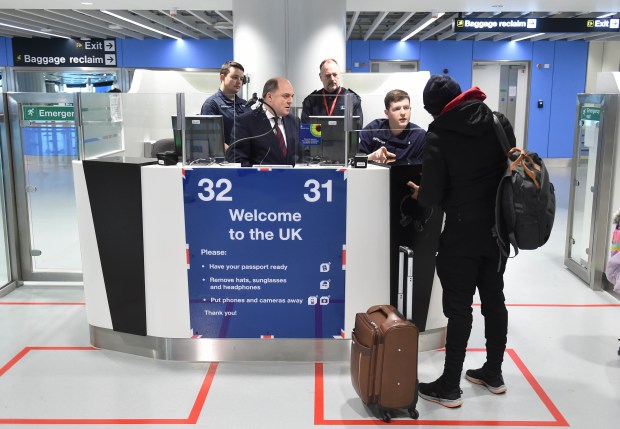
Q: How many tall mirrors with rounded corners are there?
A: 0